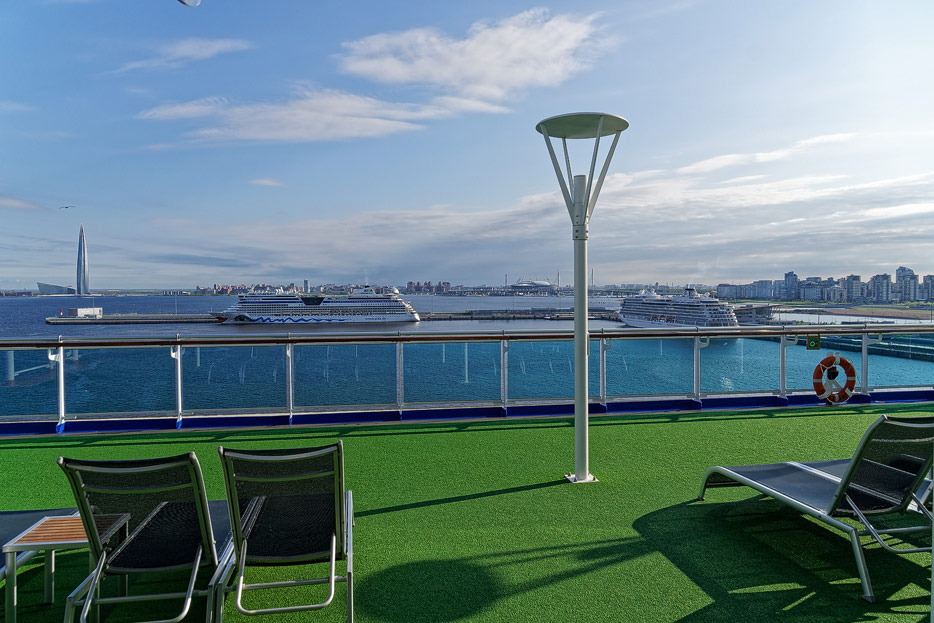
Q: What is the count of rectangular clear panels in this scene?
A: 10